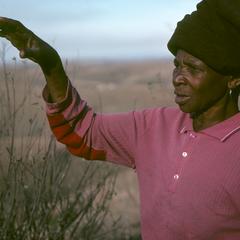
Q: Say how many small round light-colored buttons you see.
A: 2